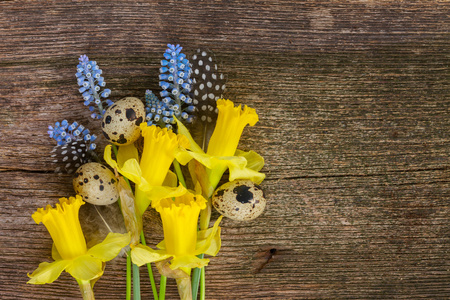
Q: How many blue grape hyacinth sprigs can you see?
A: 4